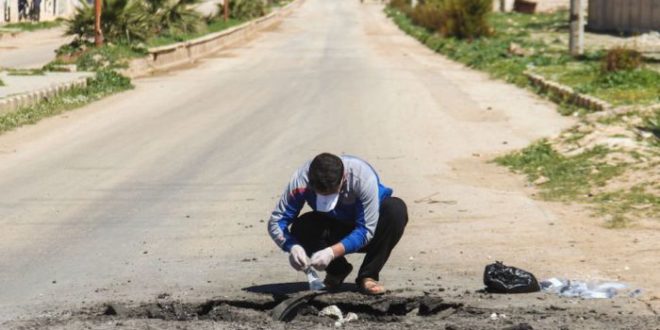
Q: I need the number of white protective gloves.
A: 2